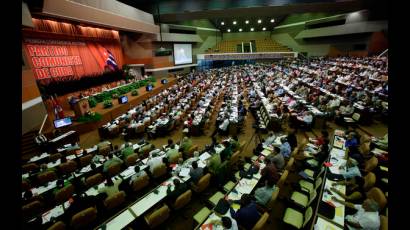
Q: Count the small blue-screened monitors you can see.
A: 4